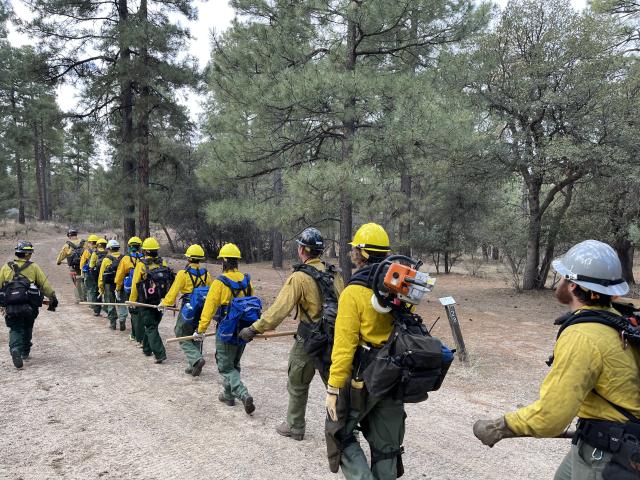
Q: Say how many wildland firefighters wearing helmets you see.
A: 12